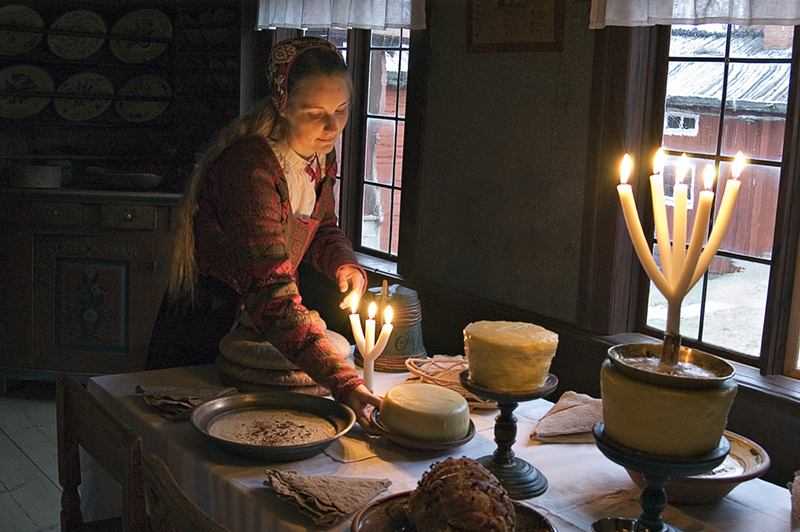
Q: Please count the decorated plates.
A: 6